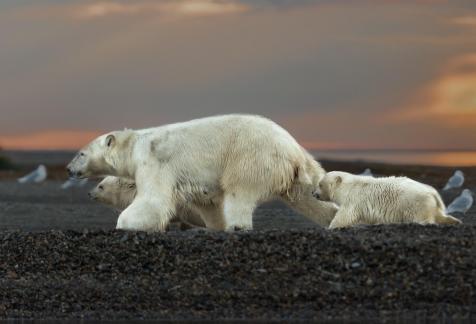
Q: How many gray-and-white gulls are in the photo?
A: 5